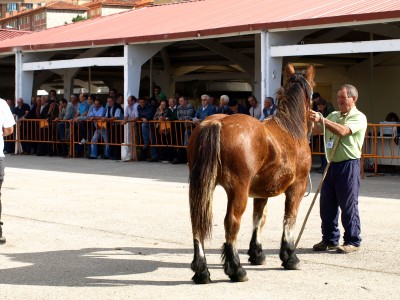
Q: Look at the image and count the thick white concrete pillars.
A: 3